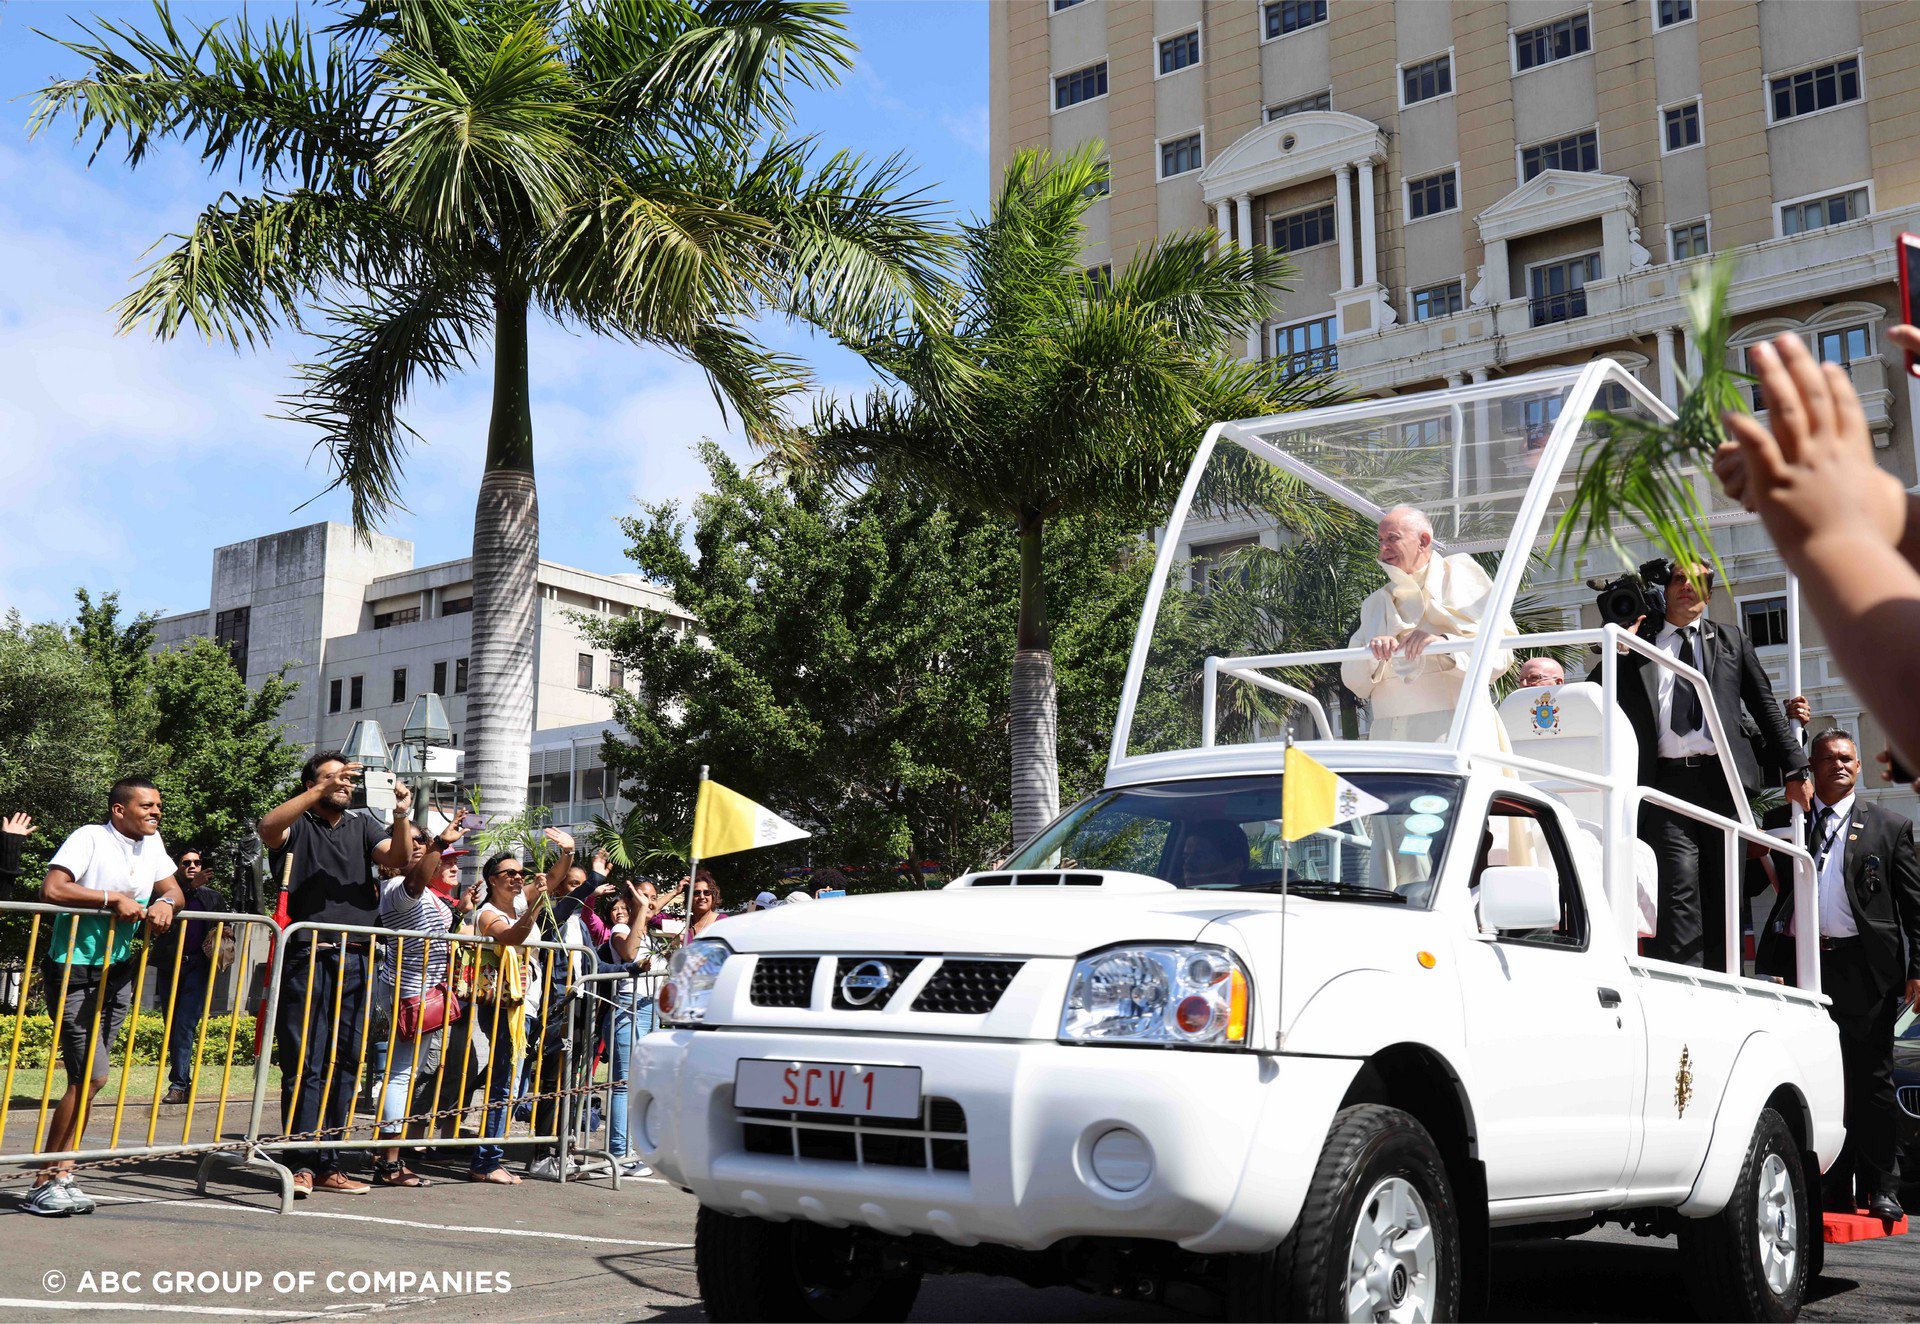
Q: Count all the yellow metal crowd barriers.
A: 2